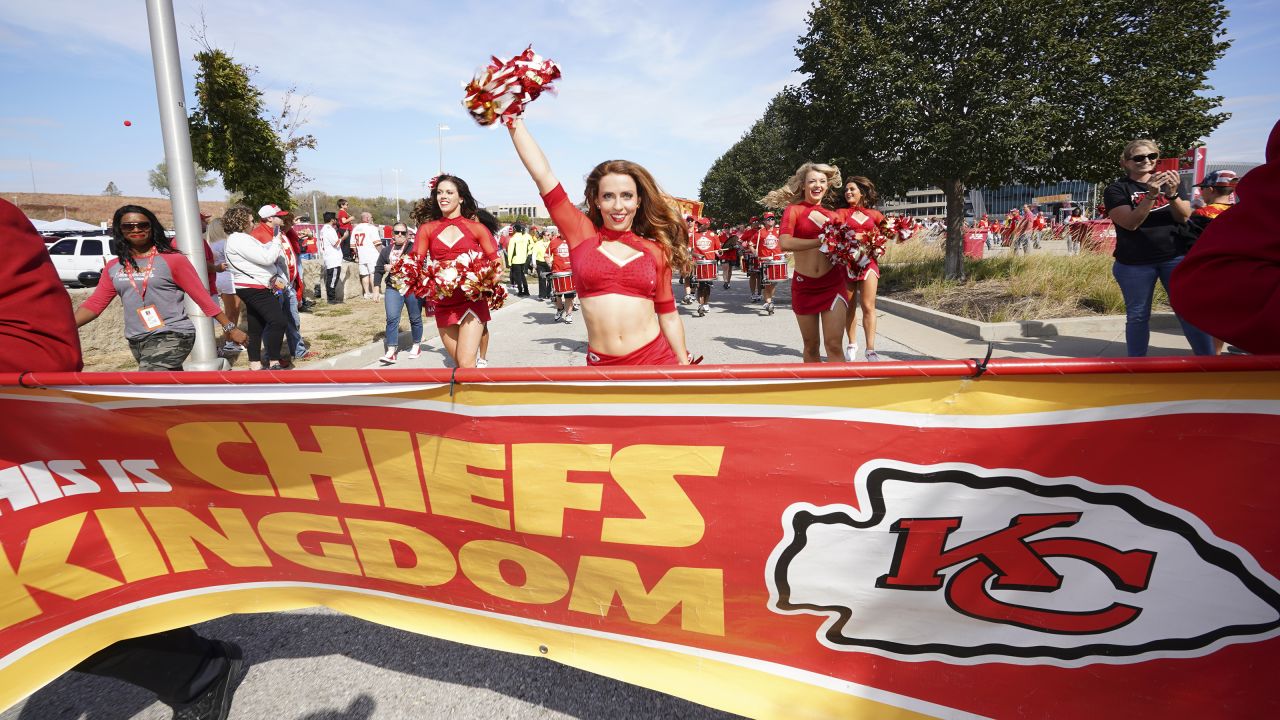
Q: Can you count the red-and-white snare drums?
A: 3